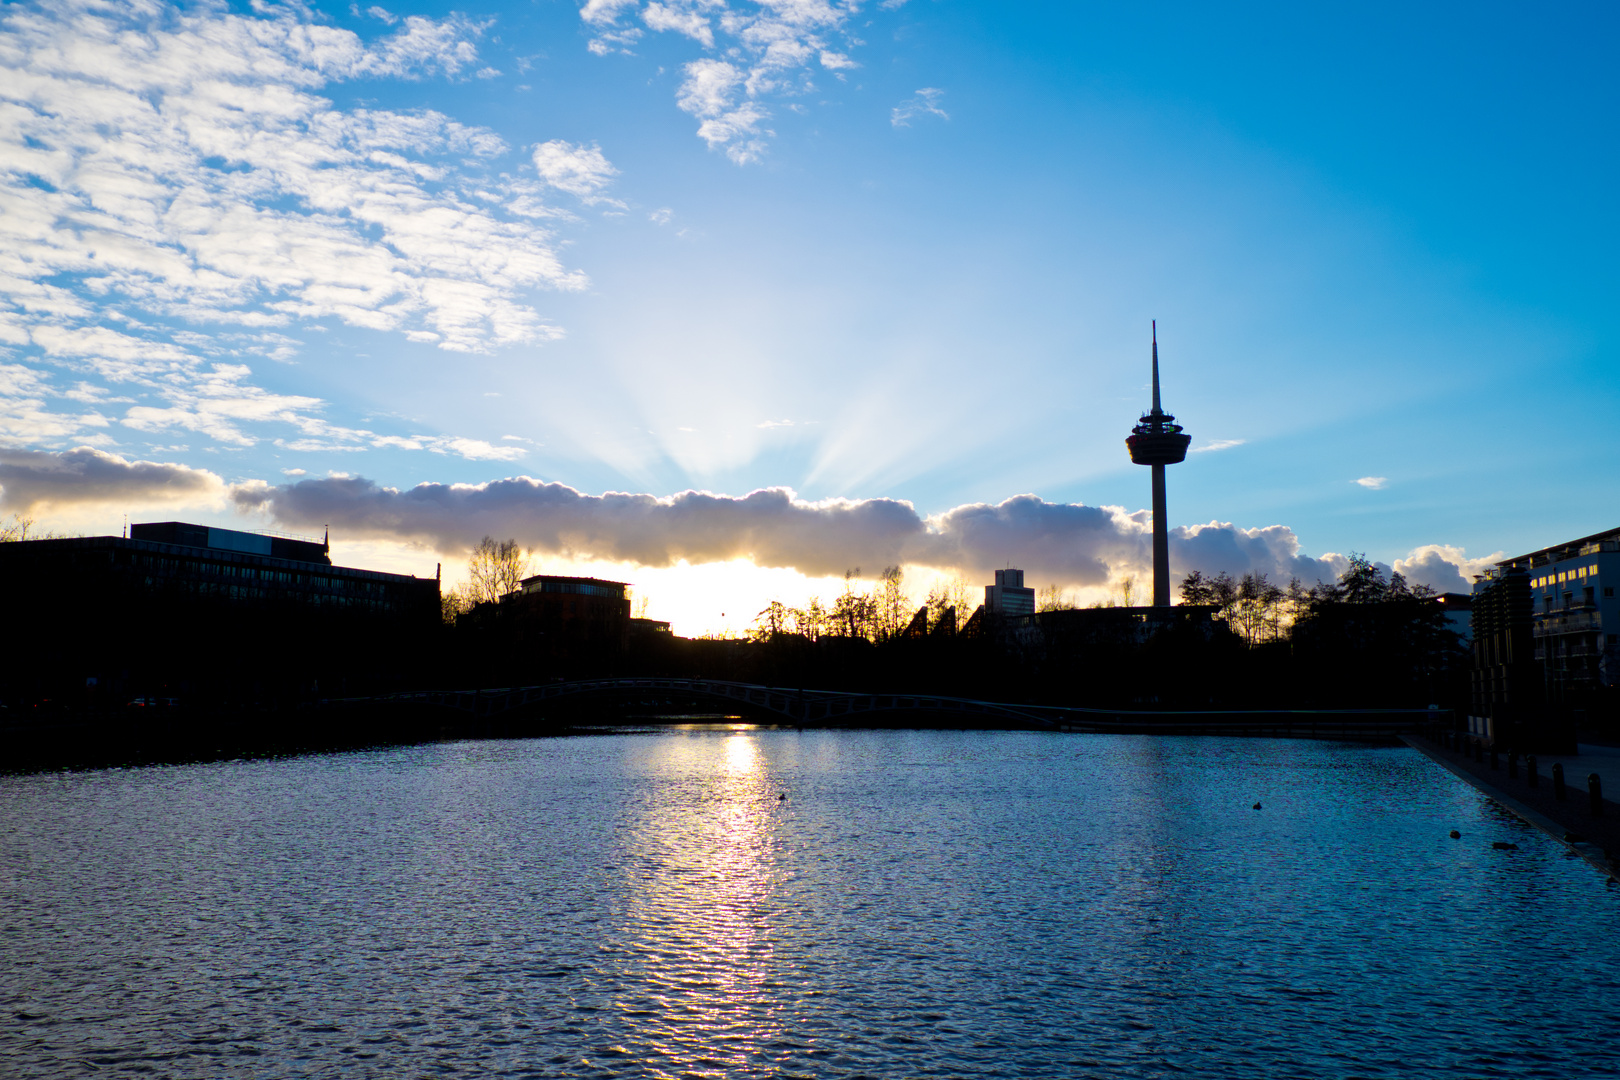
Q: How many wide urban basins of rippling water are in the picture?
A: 1